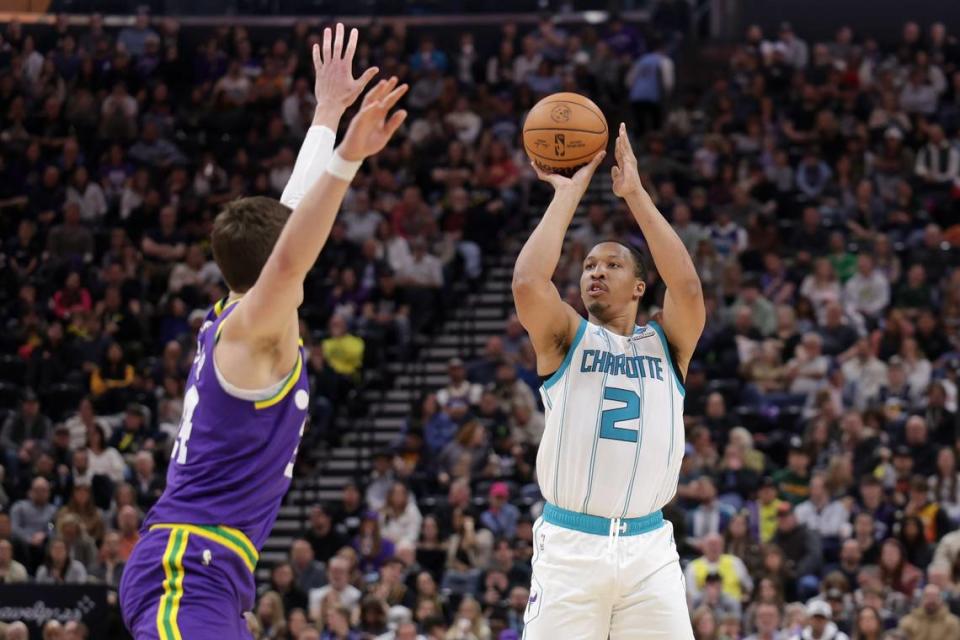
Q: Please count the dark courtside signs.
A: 1